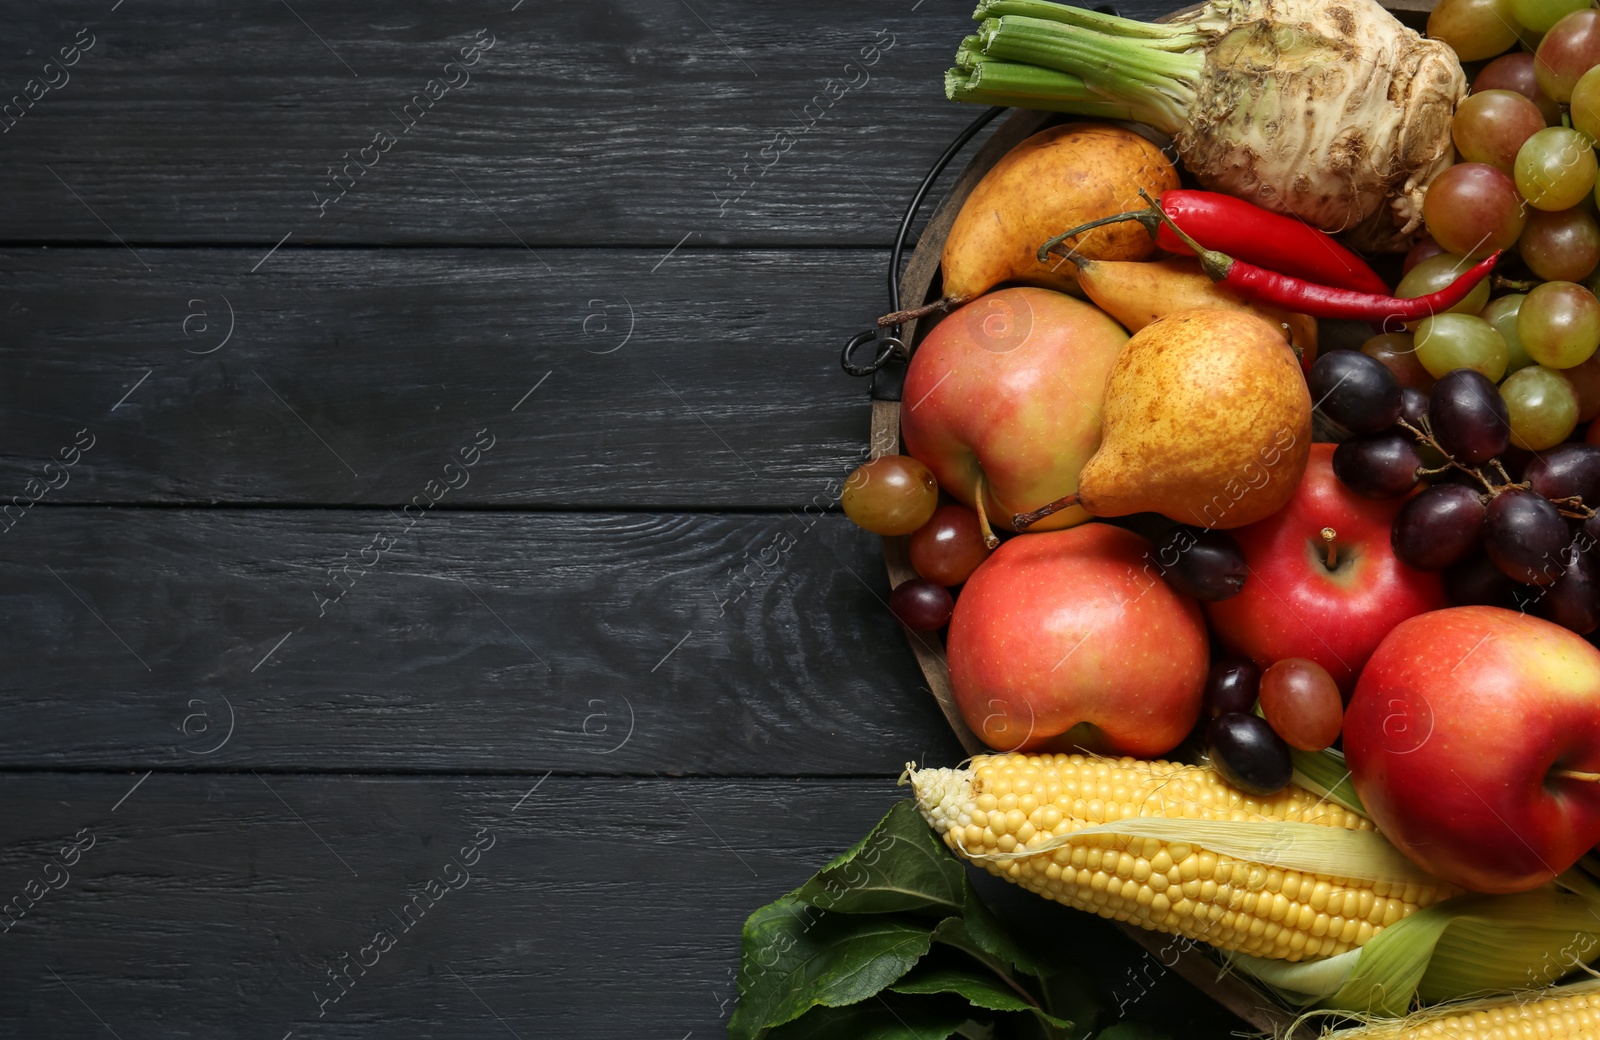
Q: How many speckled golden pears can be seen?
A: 3